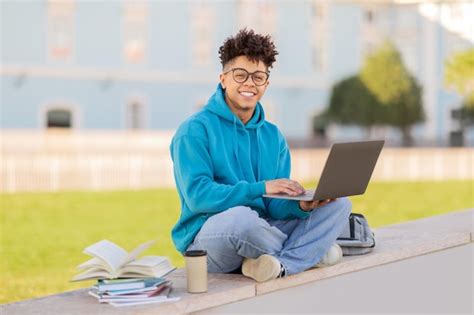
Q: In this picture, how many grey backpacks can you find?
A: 1